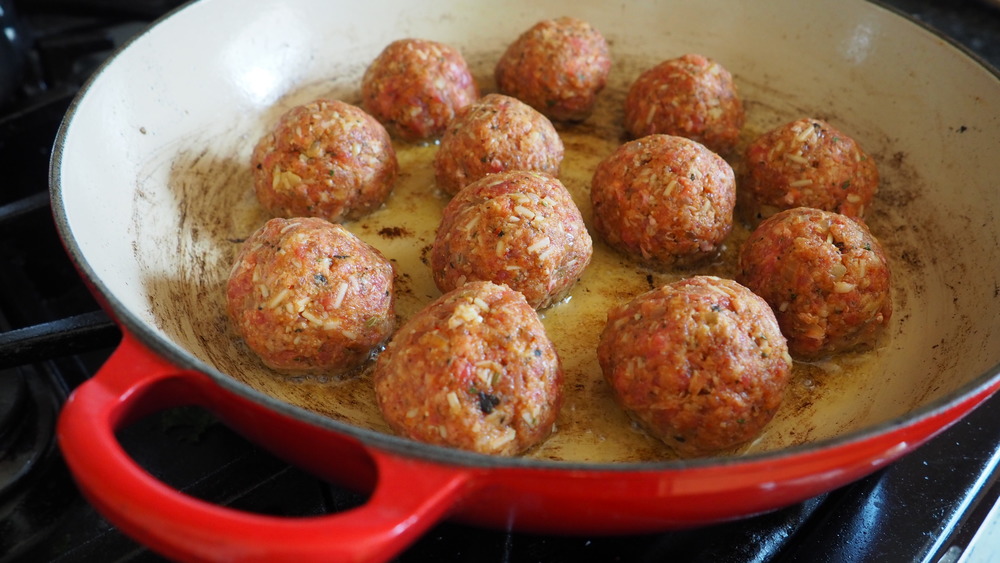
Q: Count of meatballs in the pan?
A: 12